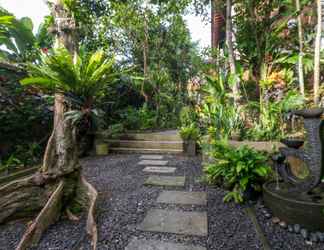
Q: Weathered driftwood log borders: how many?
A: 0